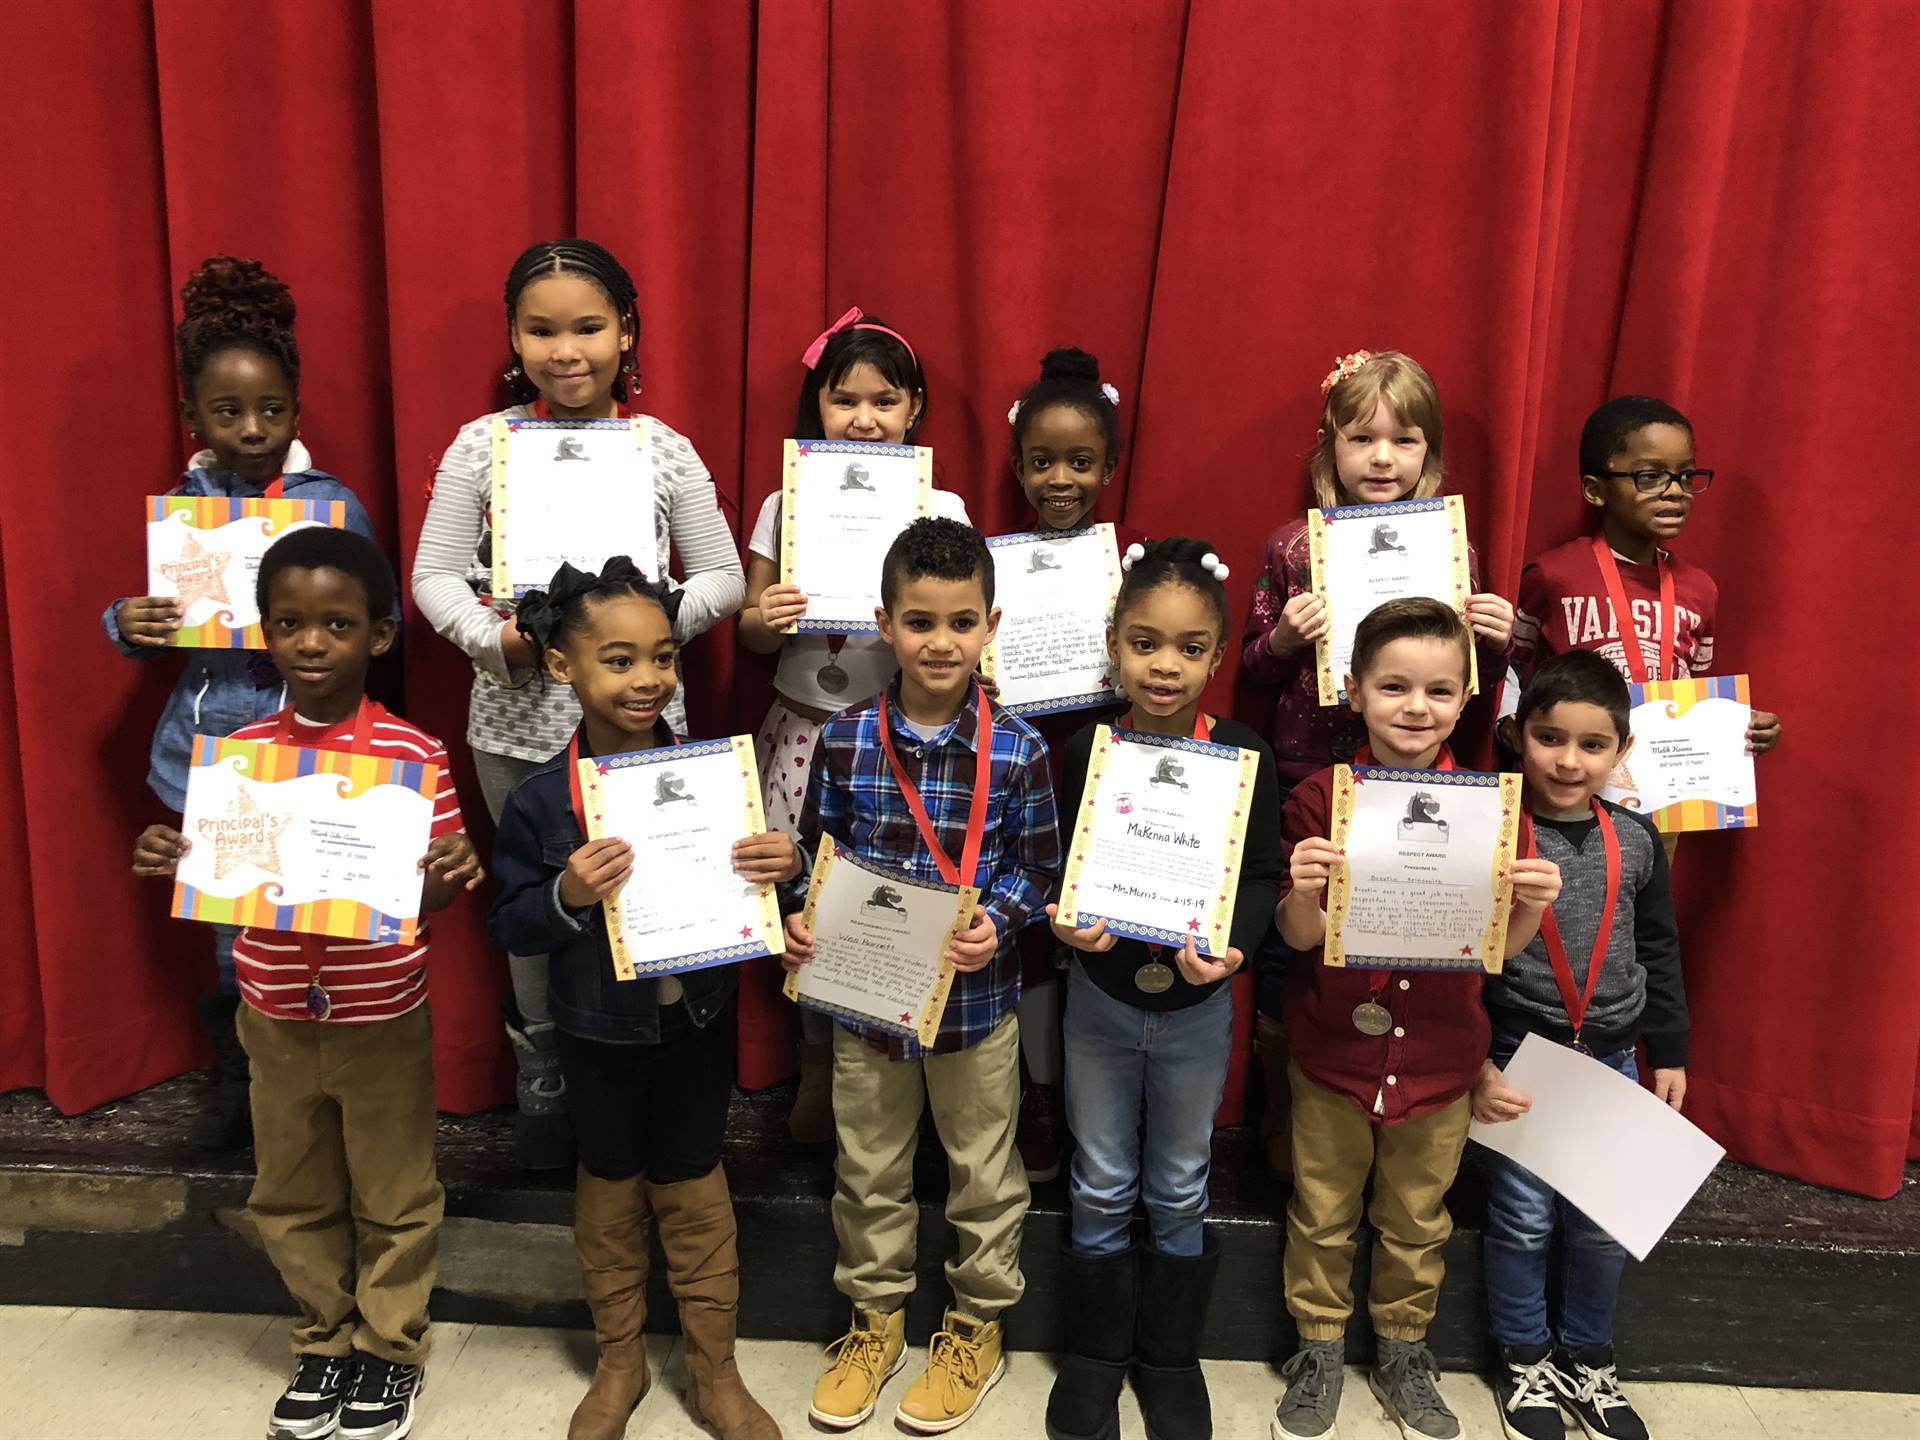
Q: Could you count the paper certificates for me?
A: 12